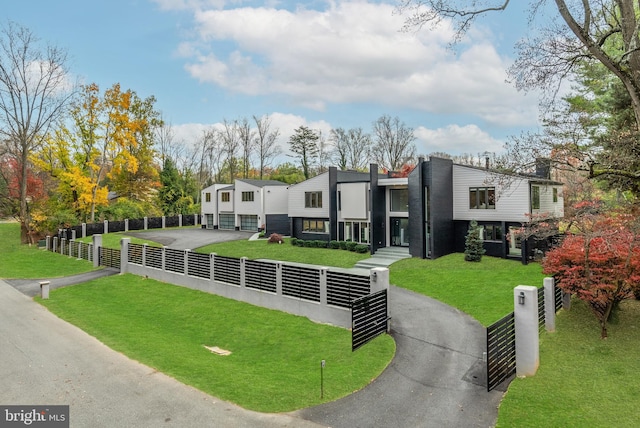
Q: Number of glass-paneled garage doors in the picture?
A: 3